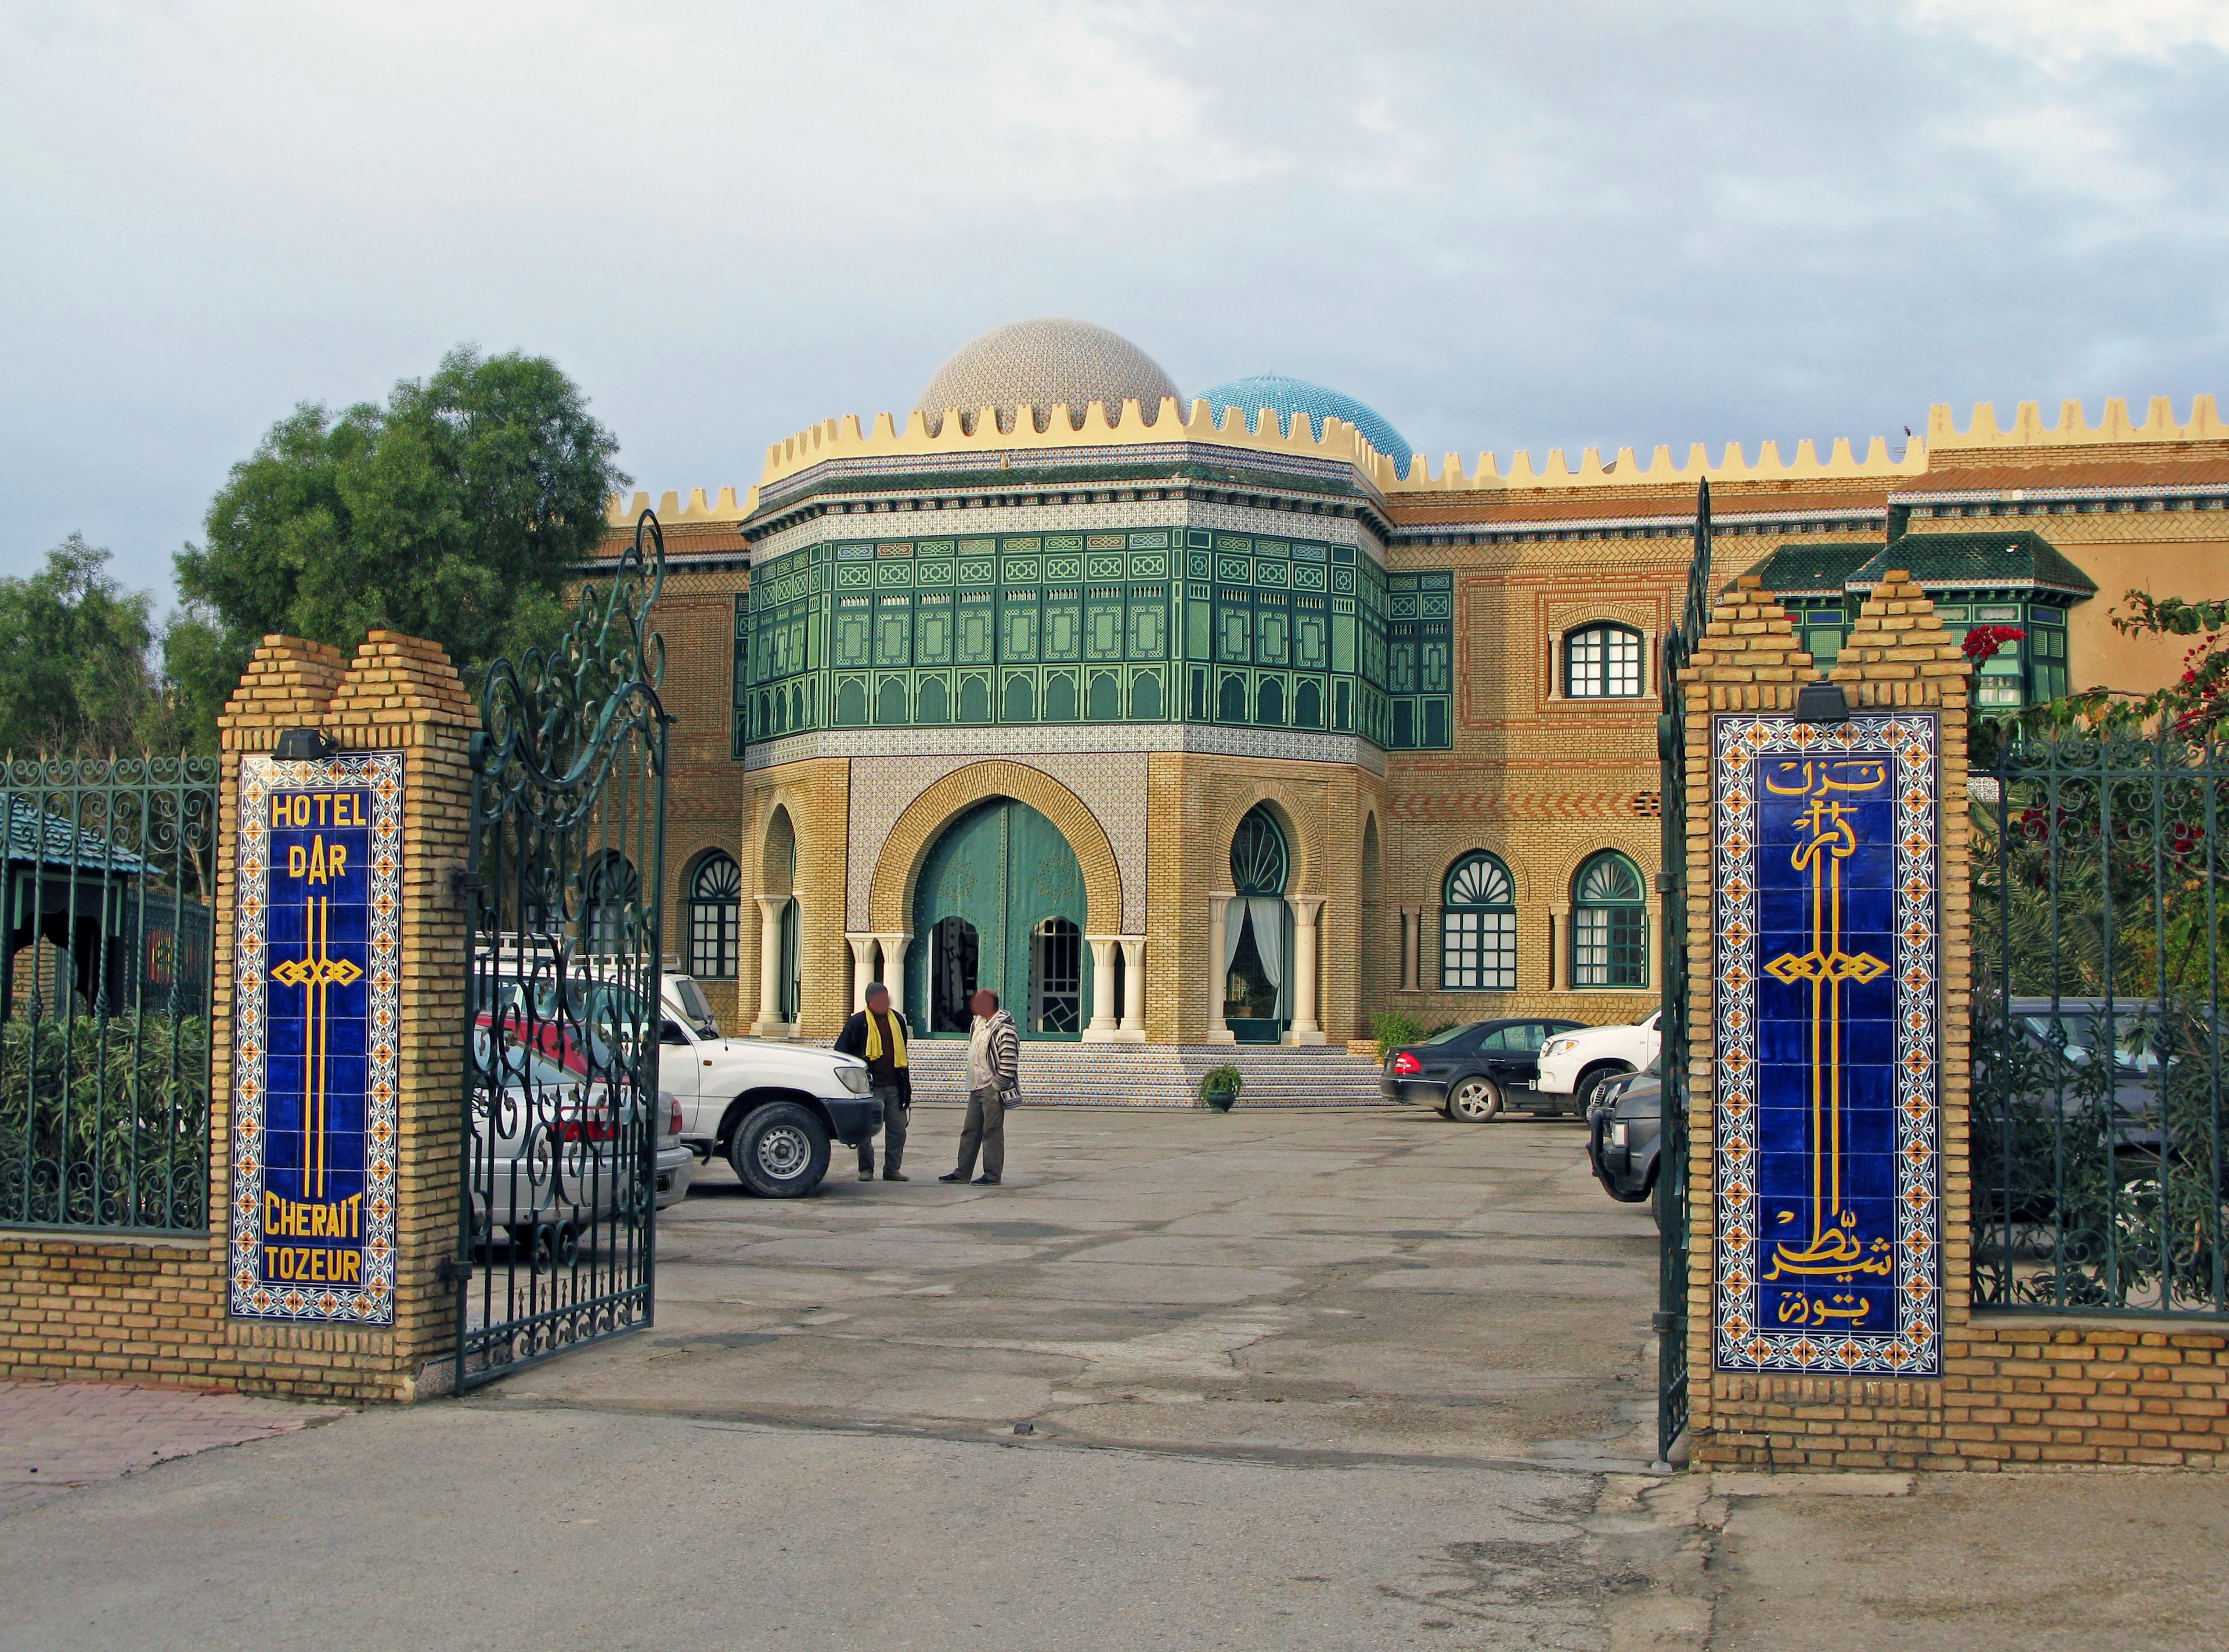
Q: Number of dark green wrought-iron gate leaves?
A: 2